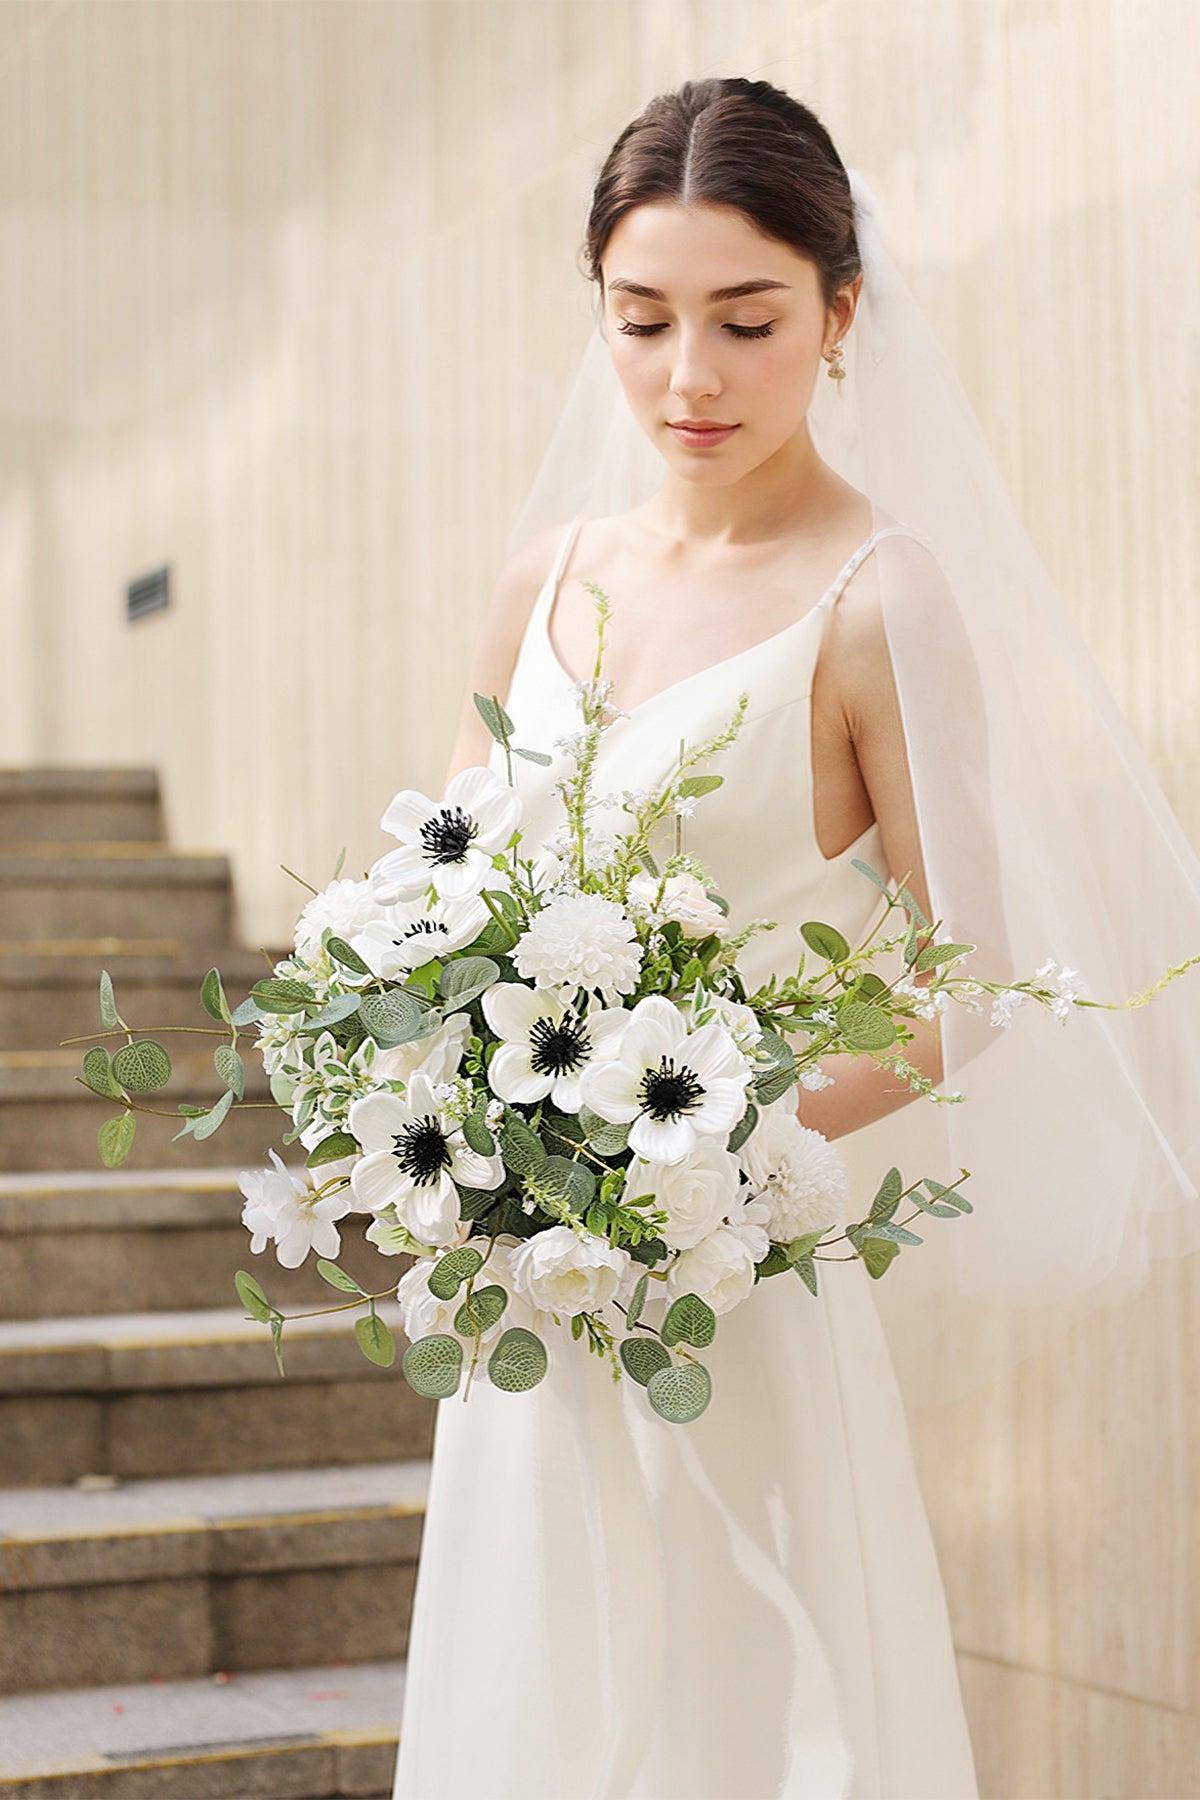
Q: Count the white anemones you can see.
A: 5